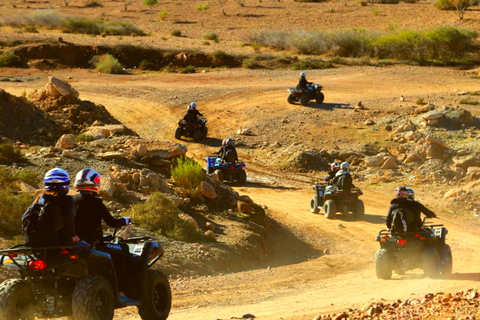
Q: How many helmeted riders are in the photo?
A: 11